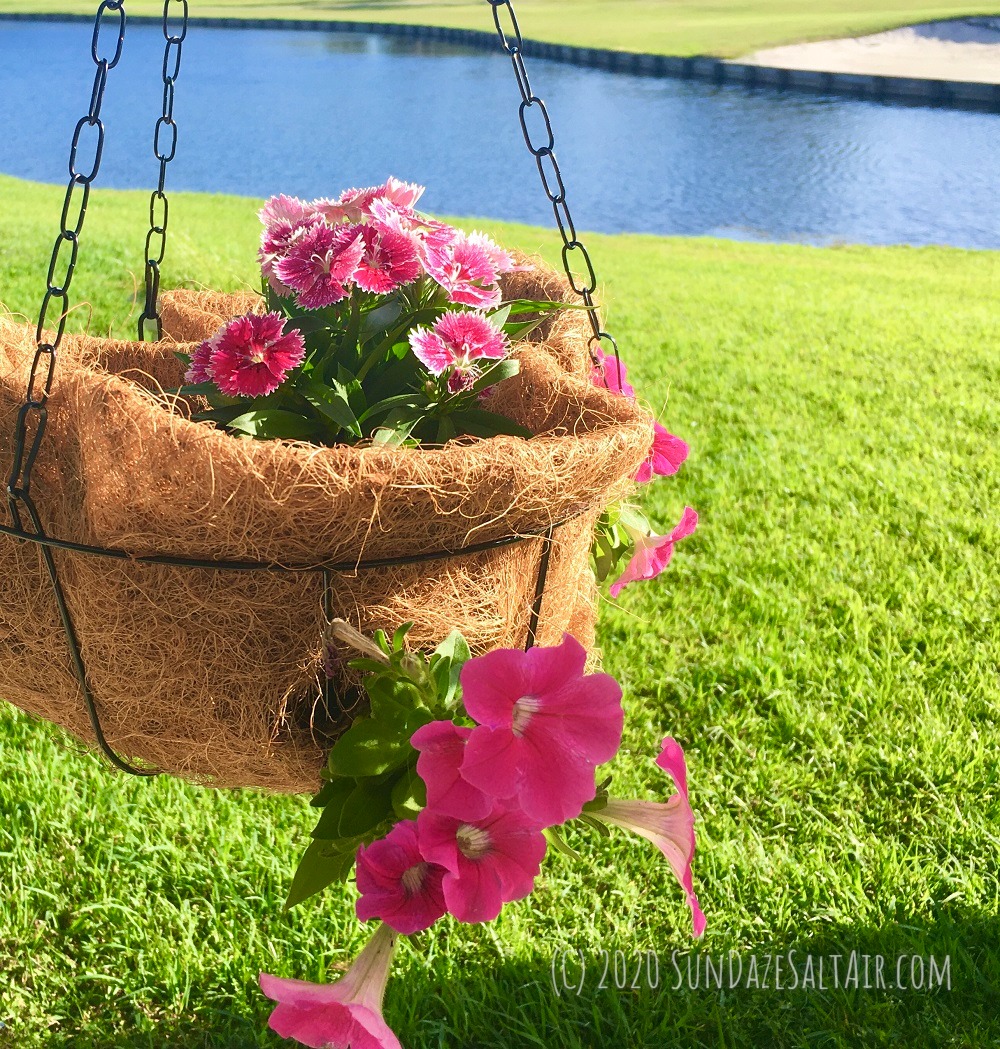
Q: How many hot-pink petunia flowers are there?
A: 9